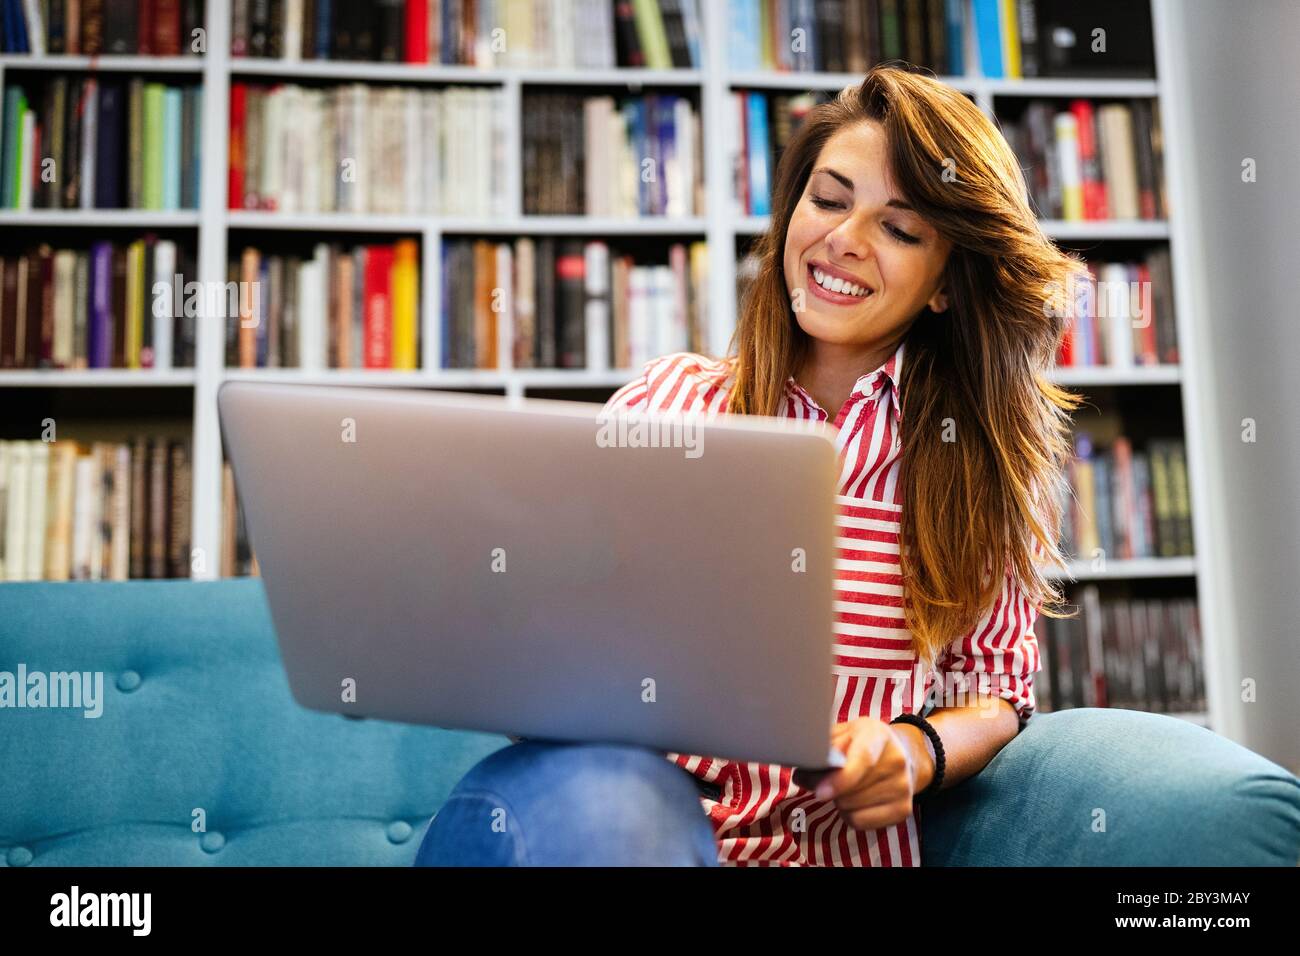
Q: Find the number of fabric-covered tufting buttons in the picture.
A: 4